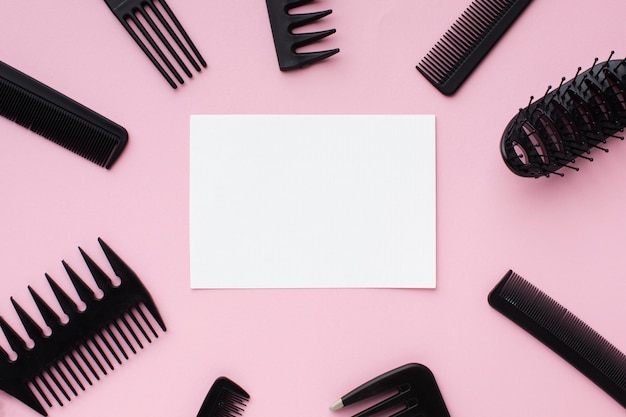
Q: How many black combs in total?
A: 8